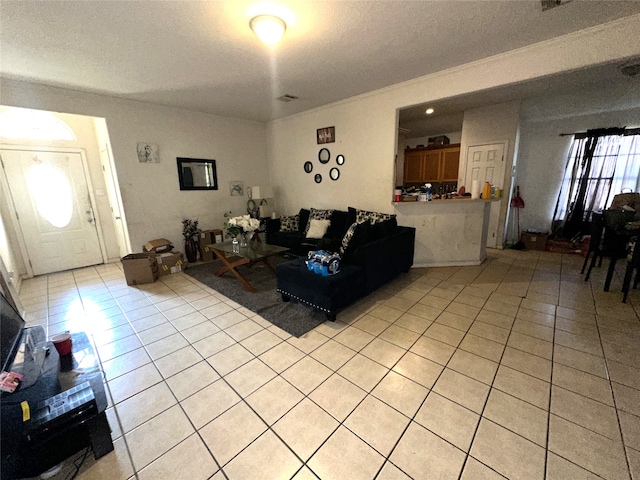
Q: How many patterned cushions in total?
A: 4